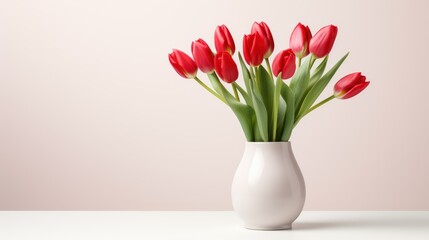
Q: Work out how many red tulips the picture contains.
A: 10